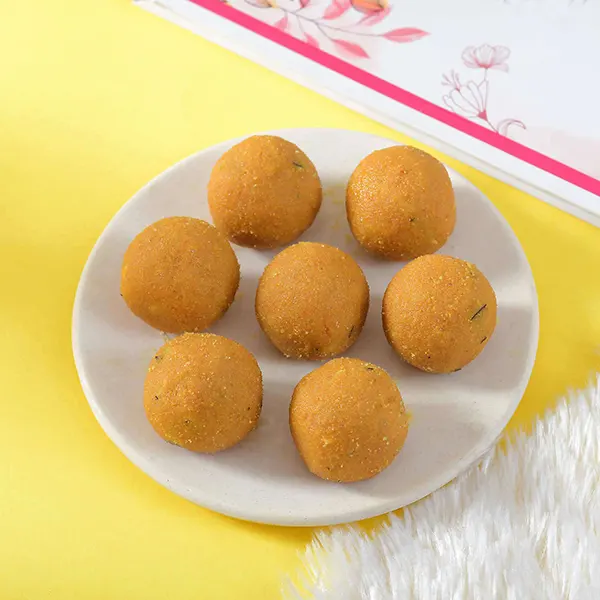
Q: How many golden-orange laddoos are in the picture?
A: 7